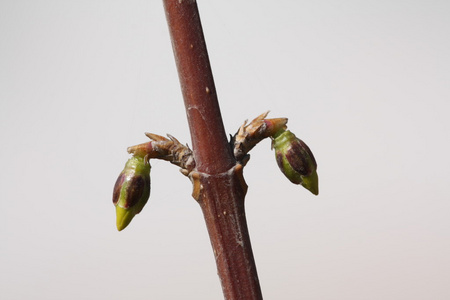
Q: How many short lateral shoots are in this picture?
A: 2